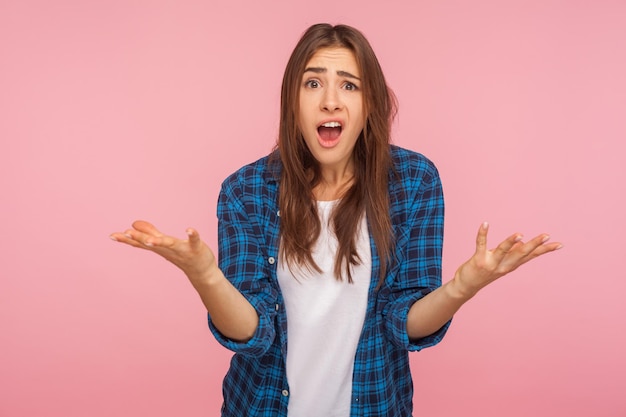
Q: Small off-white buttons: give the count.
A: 4